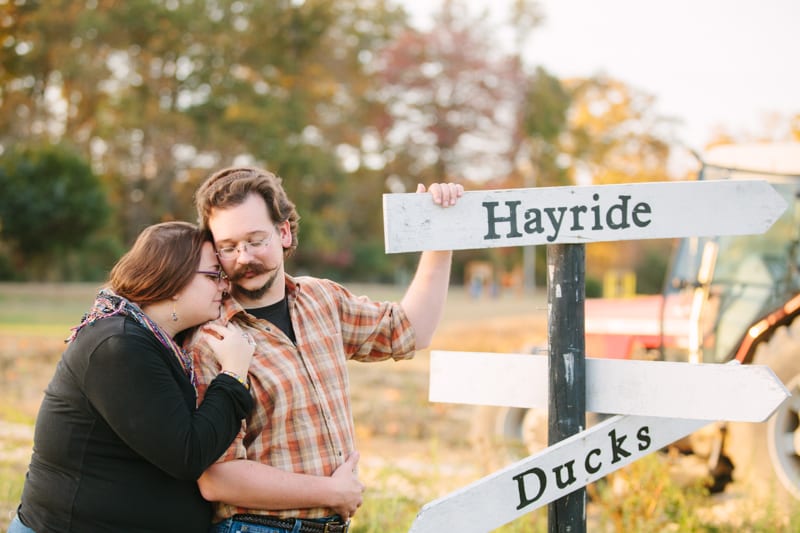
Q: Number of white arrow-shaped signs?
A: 3